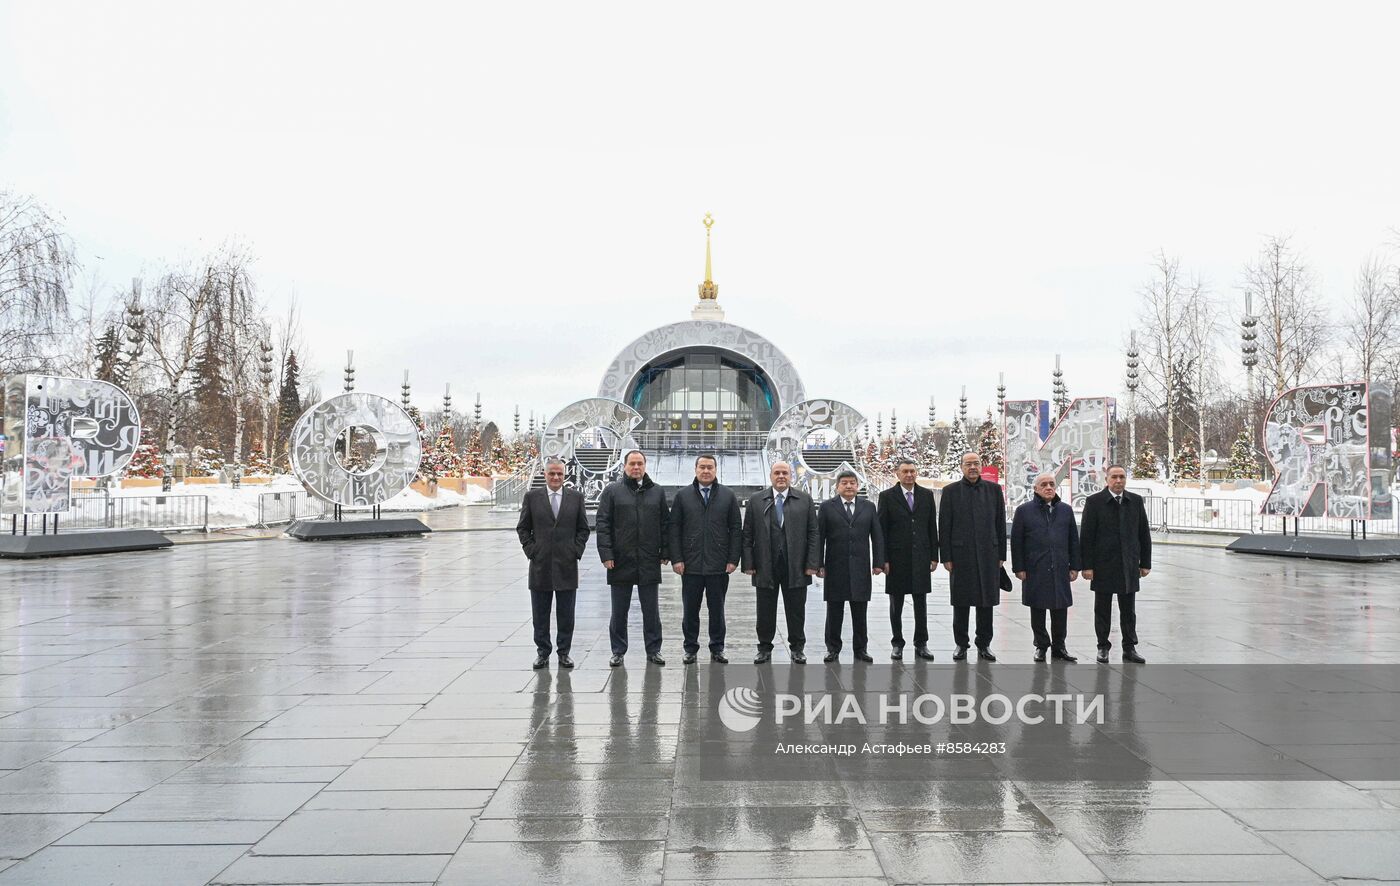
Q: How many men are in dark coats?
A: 9